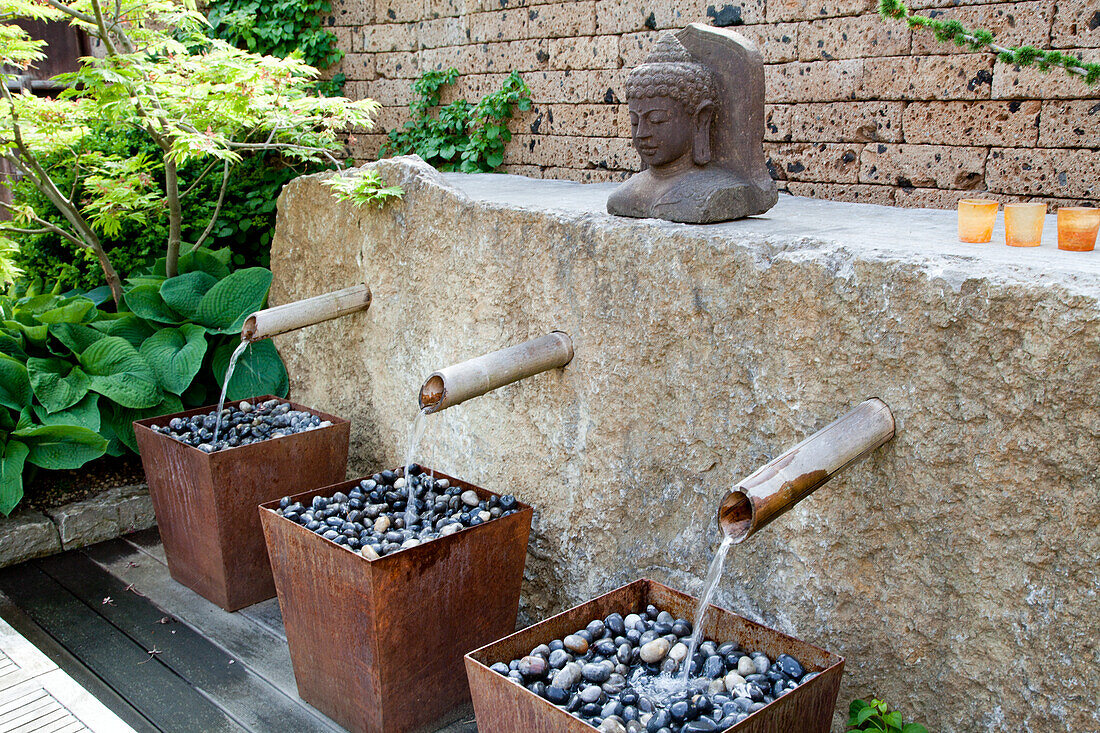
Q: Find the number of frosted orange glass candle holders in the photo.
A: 3